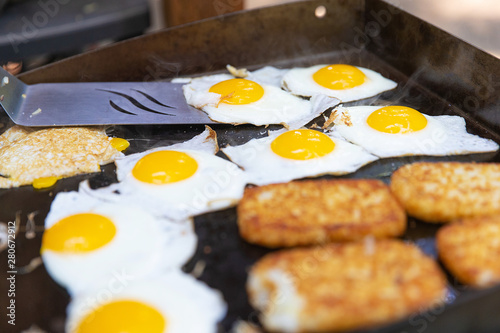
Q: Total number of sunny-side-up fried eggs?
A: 7